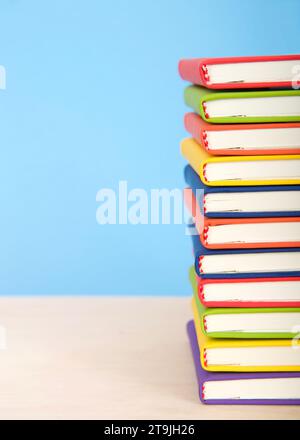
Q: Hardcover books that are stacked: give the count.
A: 11